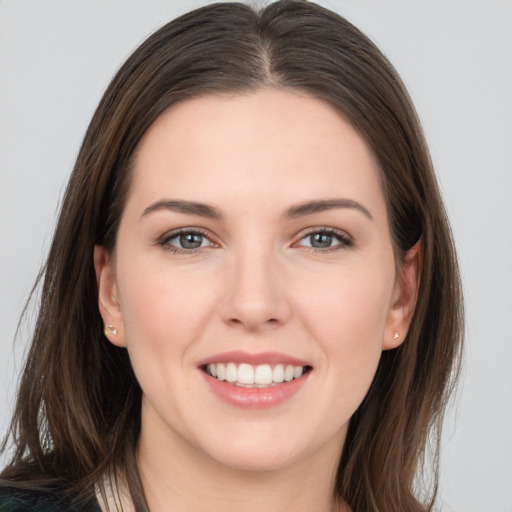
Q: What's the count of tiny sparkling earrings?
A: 2